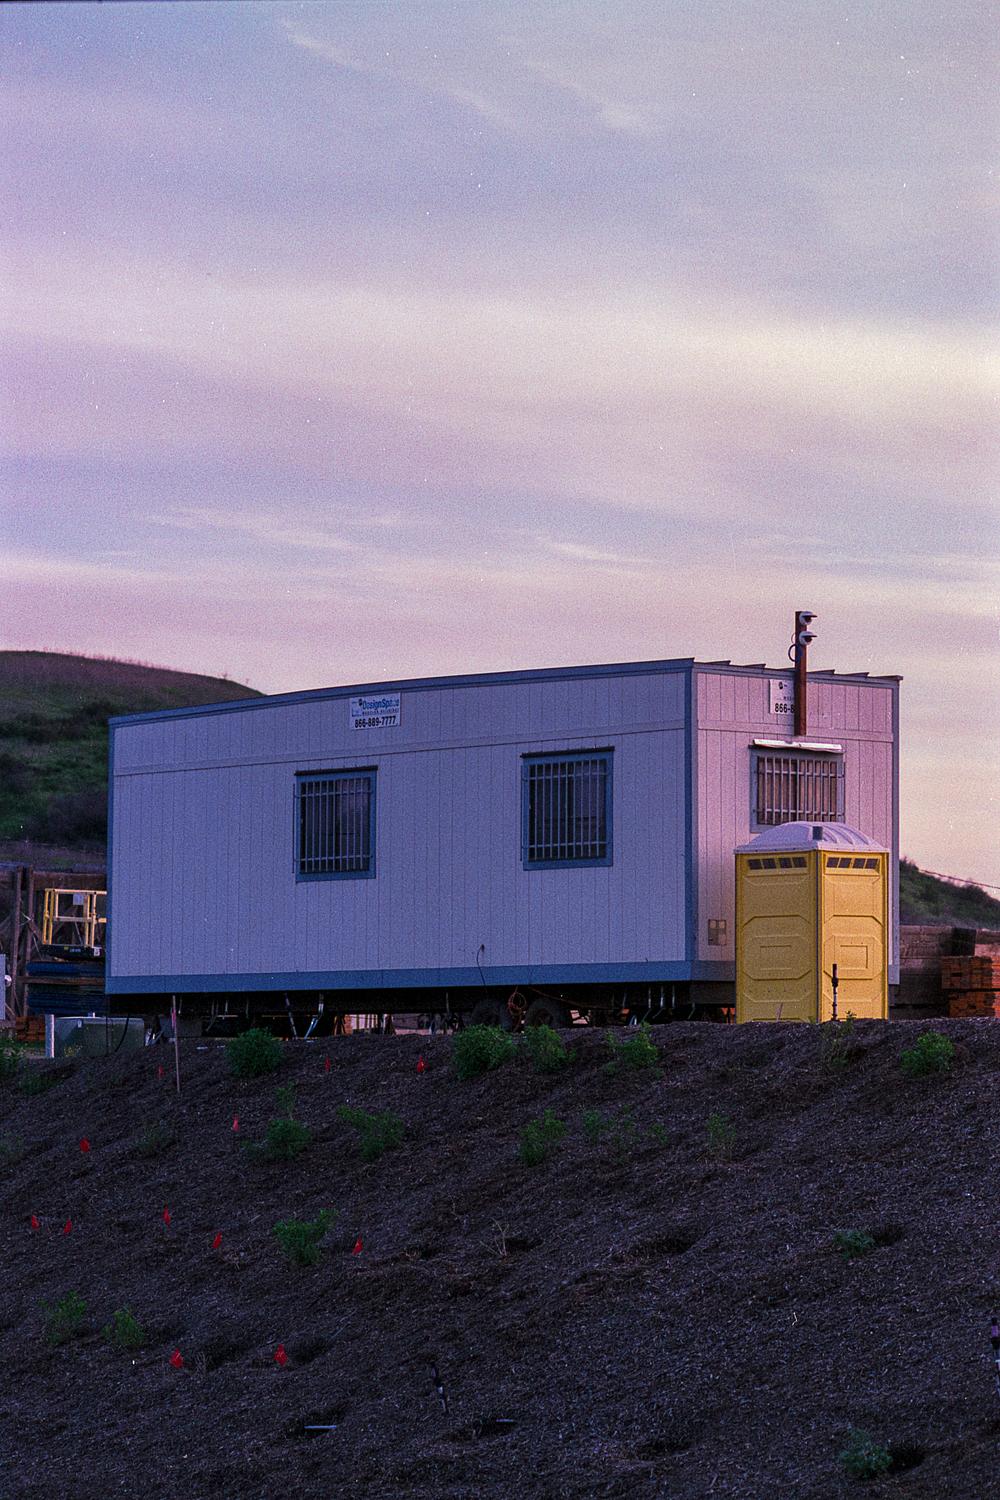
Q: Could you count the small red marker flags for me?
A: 12